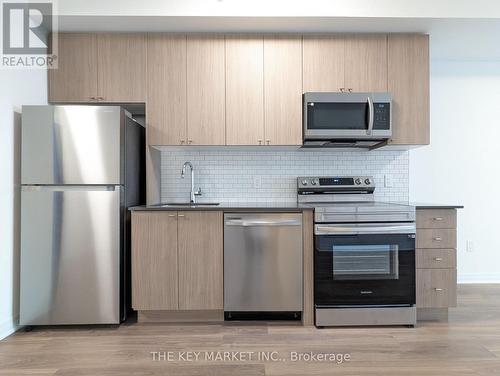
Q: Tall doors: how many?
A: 5